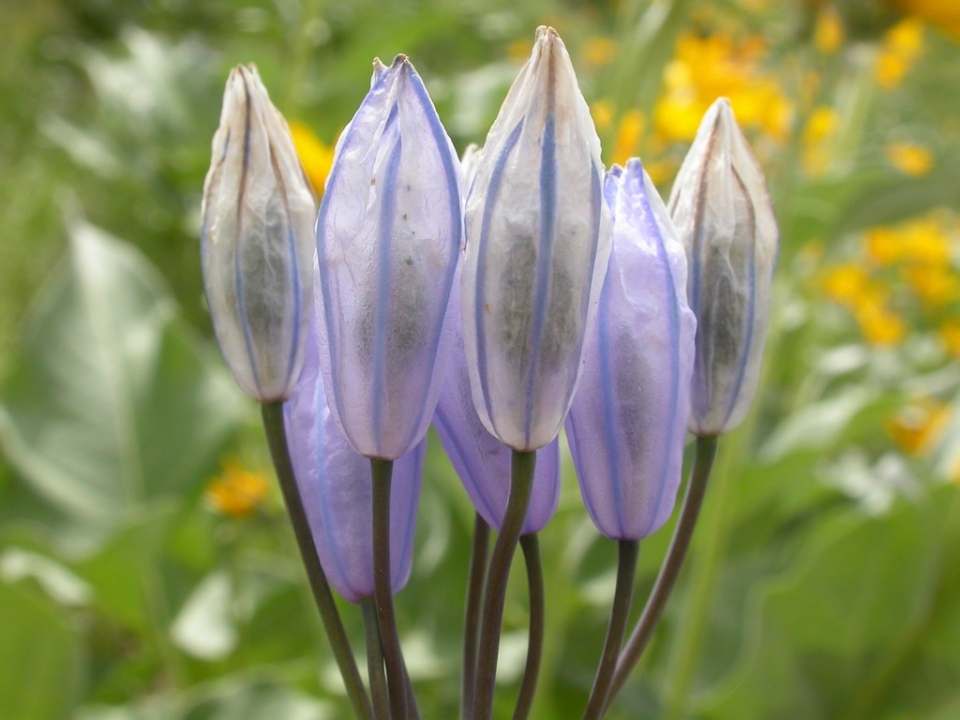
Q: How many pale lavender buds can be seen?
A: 4